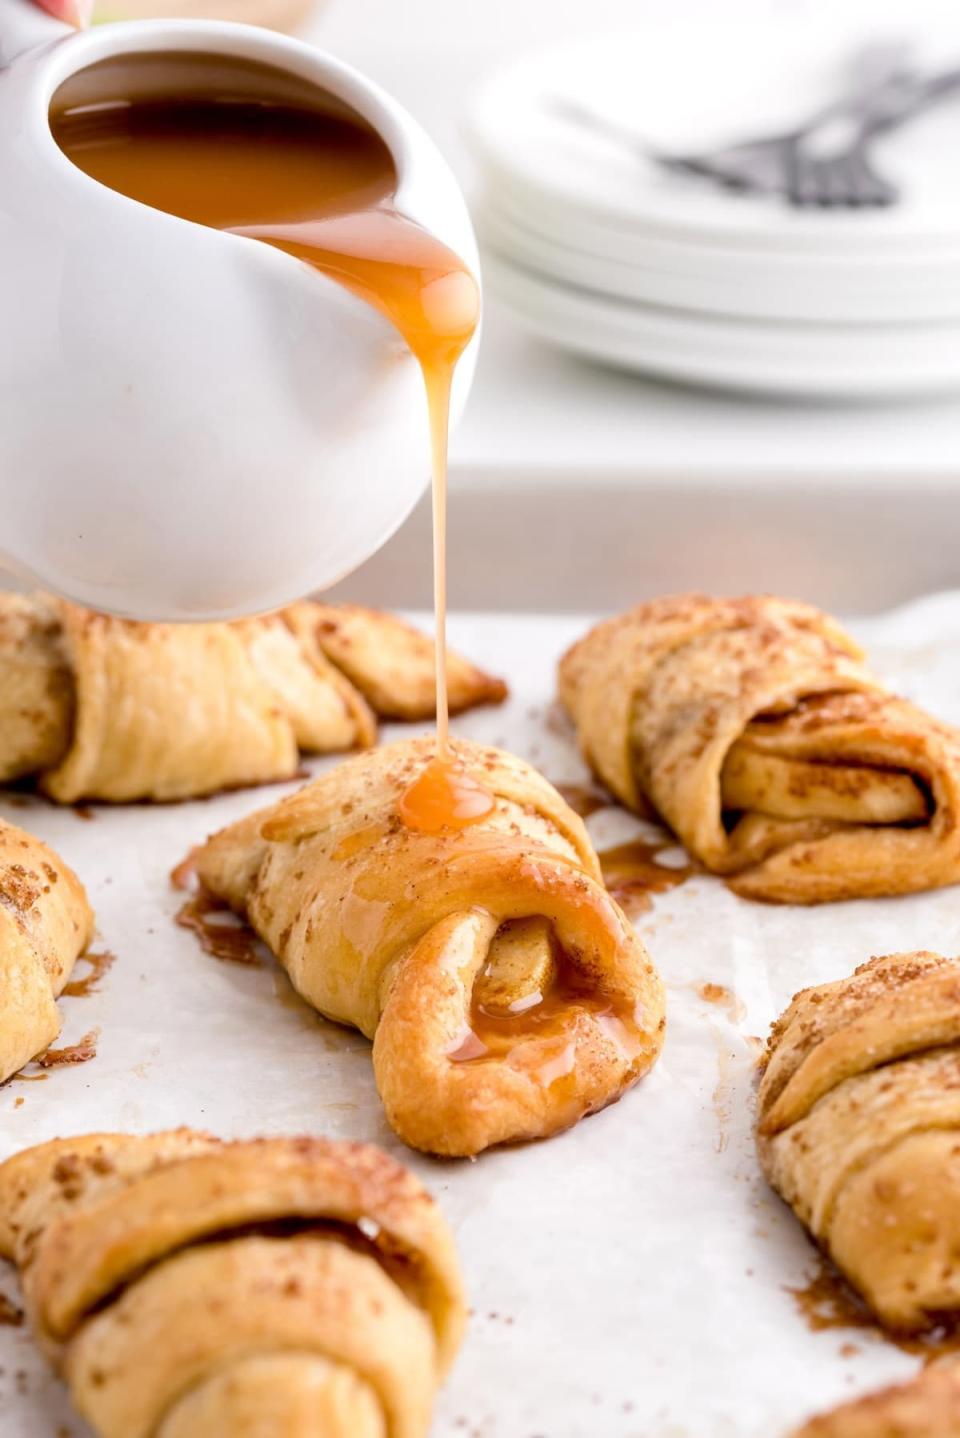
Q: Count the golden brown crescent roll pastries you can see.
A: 7